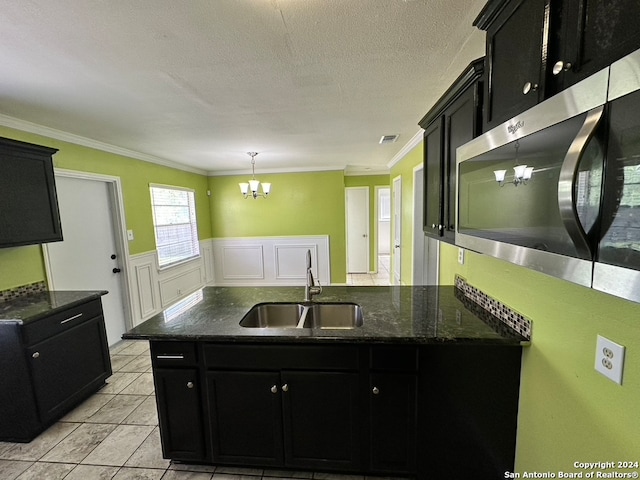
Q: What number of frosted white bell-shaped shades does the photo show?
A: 3